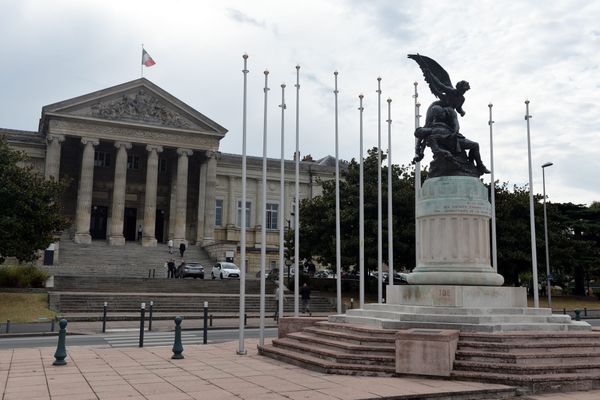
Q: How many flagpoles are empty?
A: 12